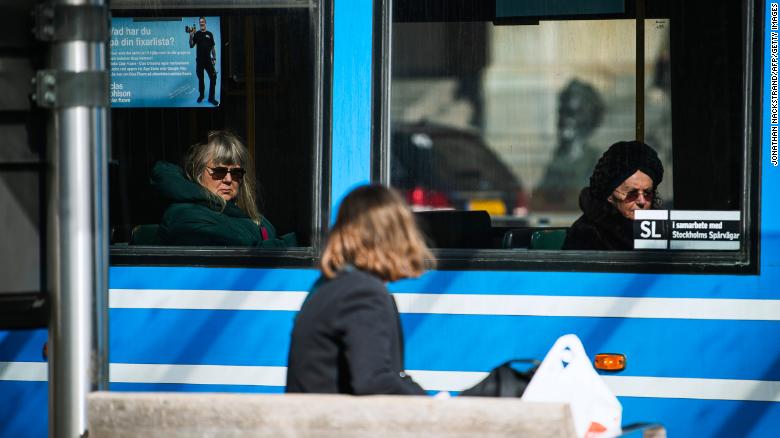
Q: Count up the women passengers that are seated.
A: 2